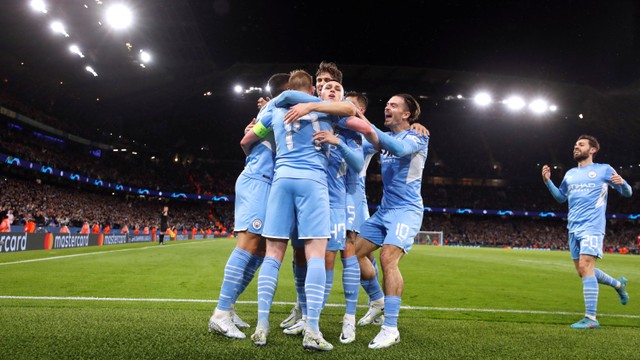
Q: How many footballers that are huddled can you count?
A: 6